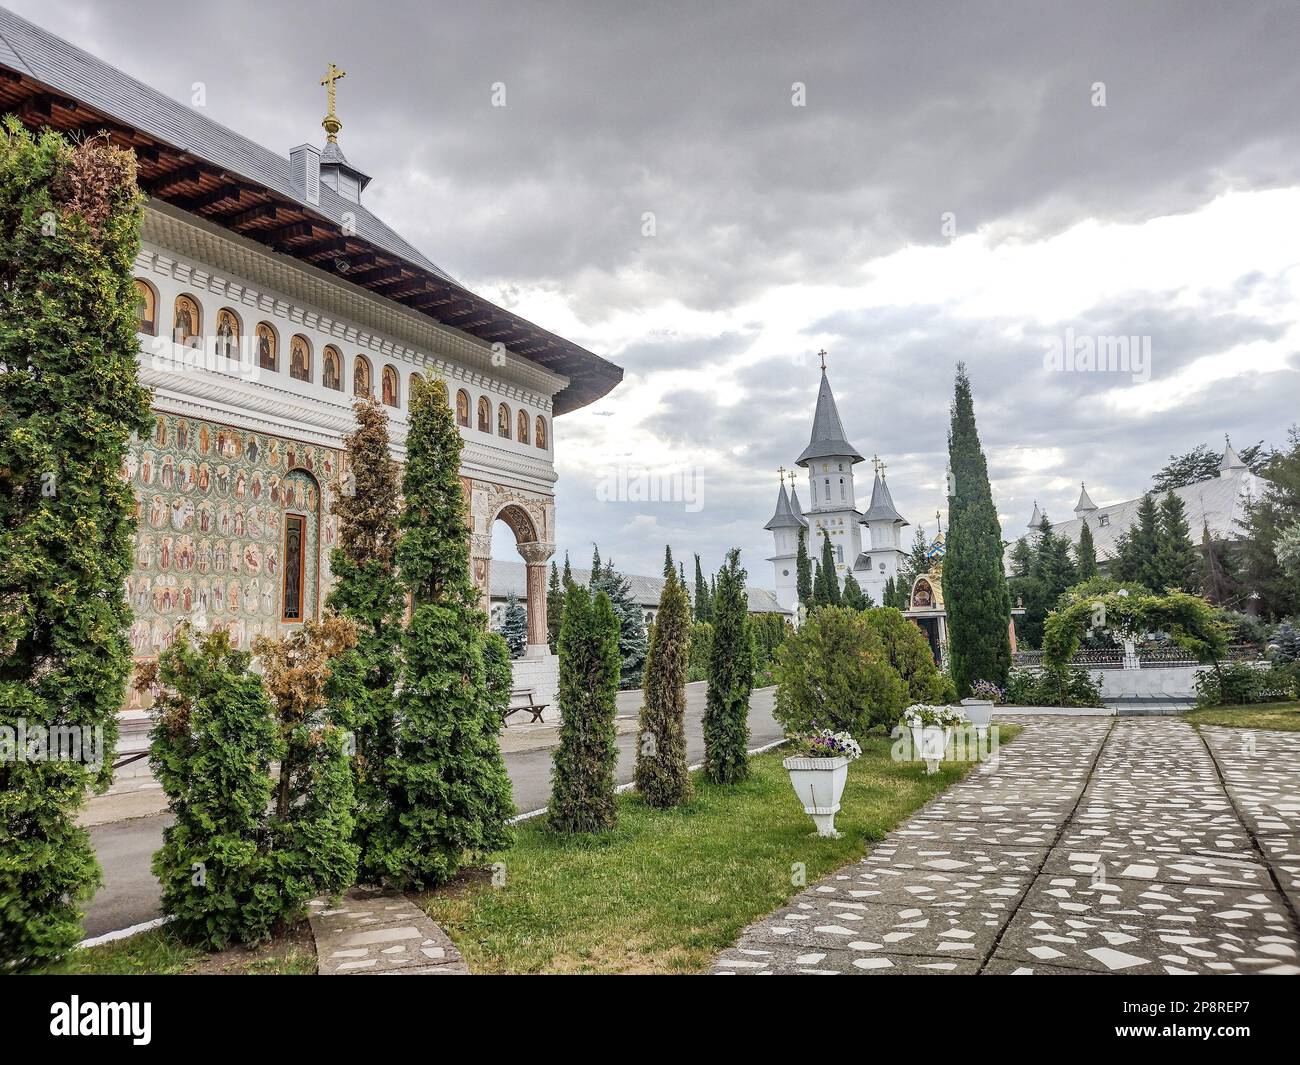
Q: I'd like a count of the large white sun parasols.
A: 0